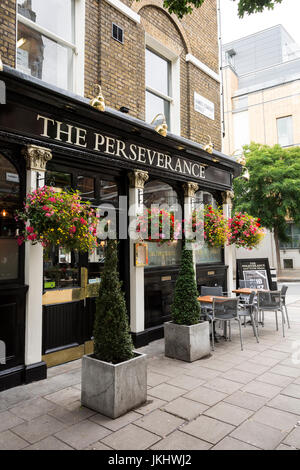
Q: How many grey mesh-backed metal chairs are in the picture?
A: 6